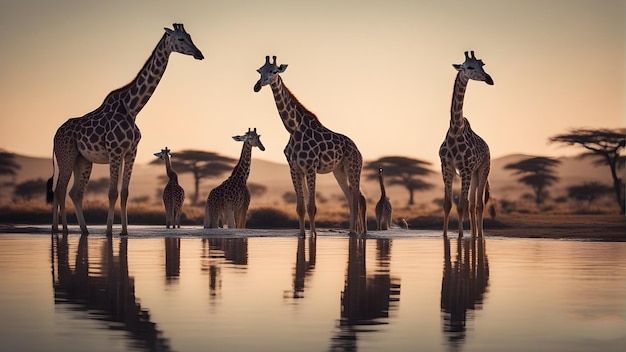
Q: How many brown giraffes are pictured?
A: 6